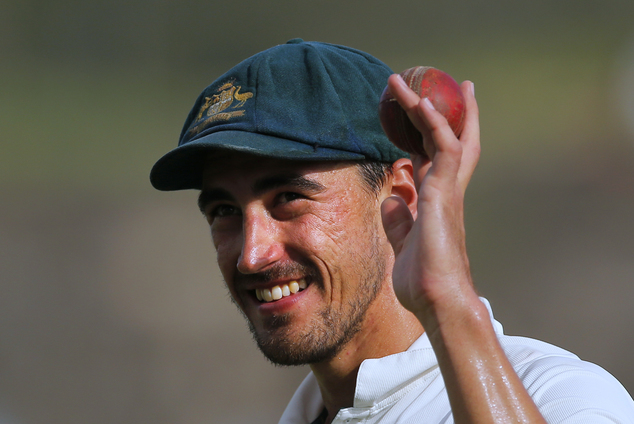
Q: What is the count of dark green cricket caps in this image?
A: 1